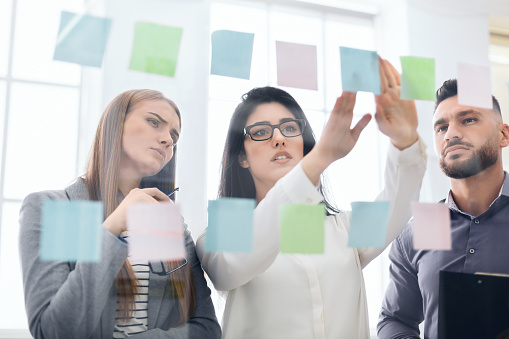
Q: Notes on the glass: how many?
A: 13